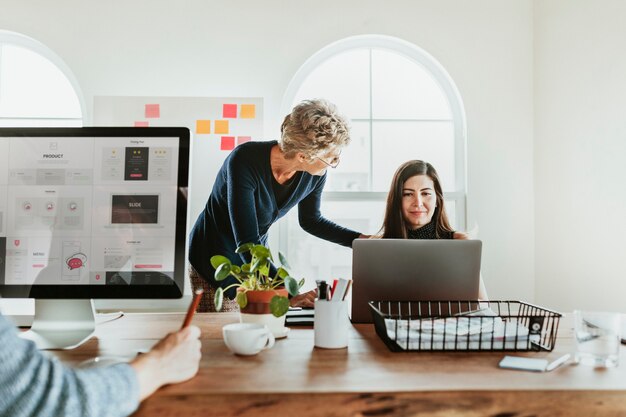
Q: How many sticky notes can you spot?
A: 8